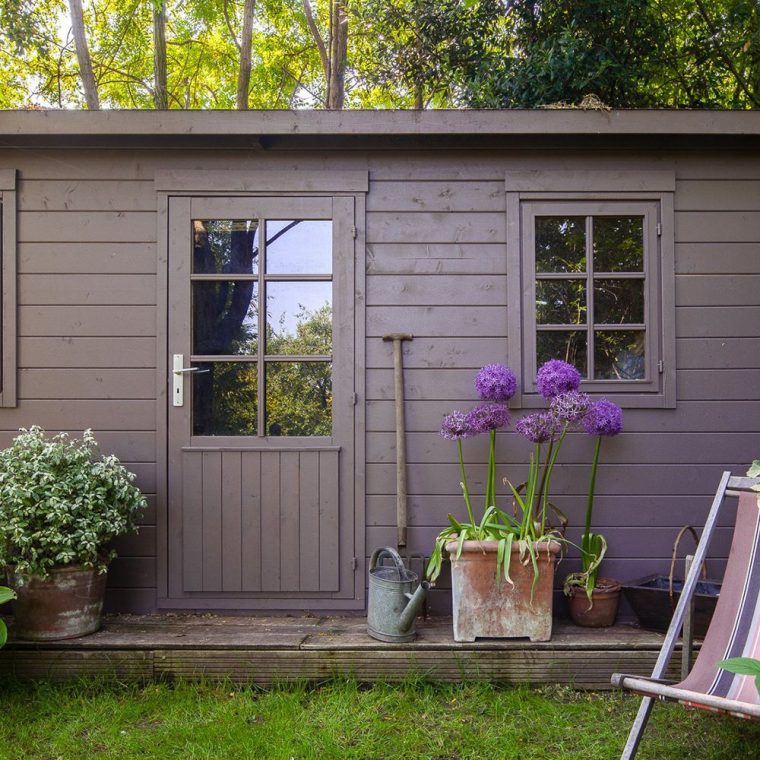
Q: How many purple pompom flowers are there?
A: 7